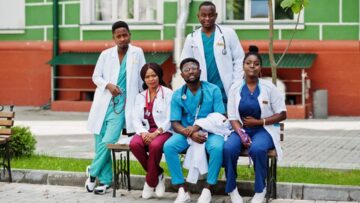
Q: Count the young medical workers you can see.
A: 5